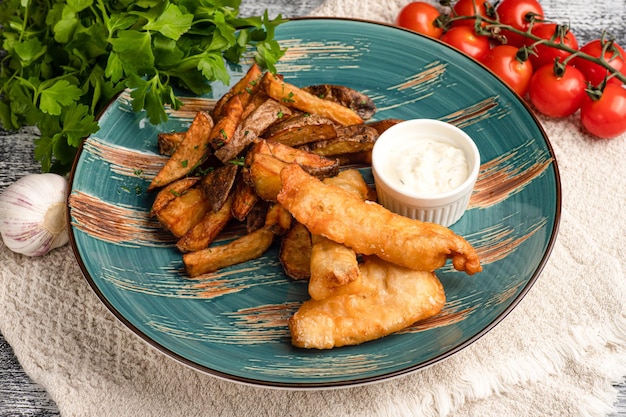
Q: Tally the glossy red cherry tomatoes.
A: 9